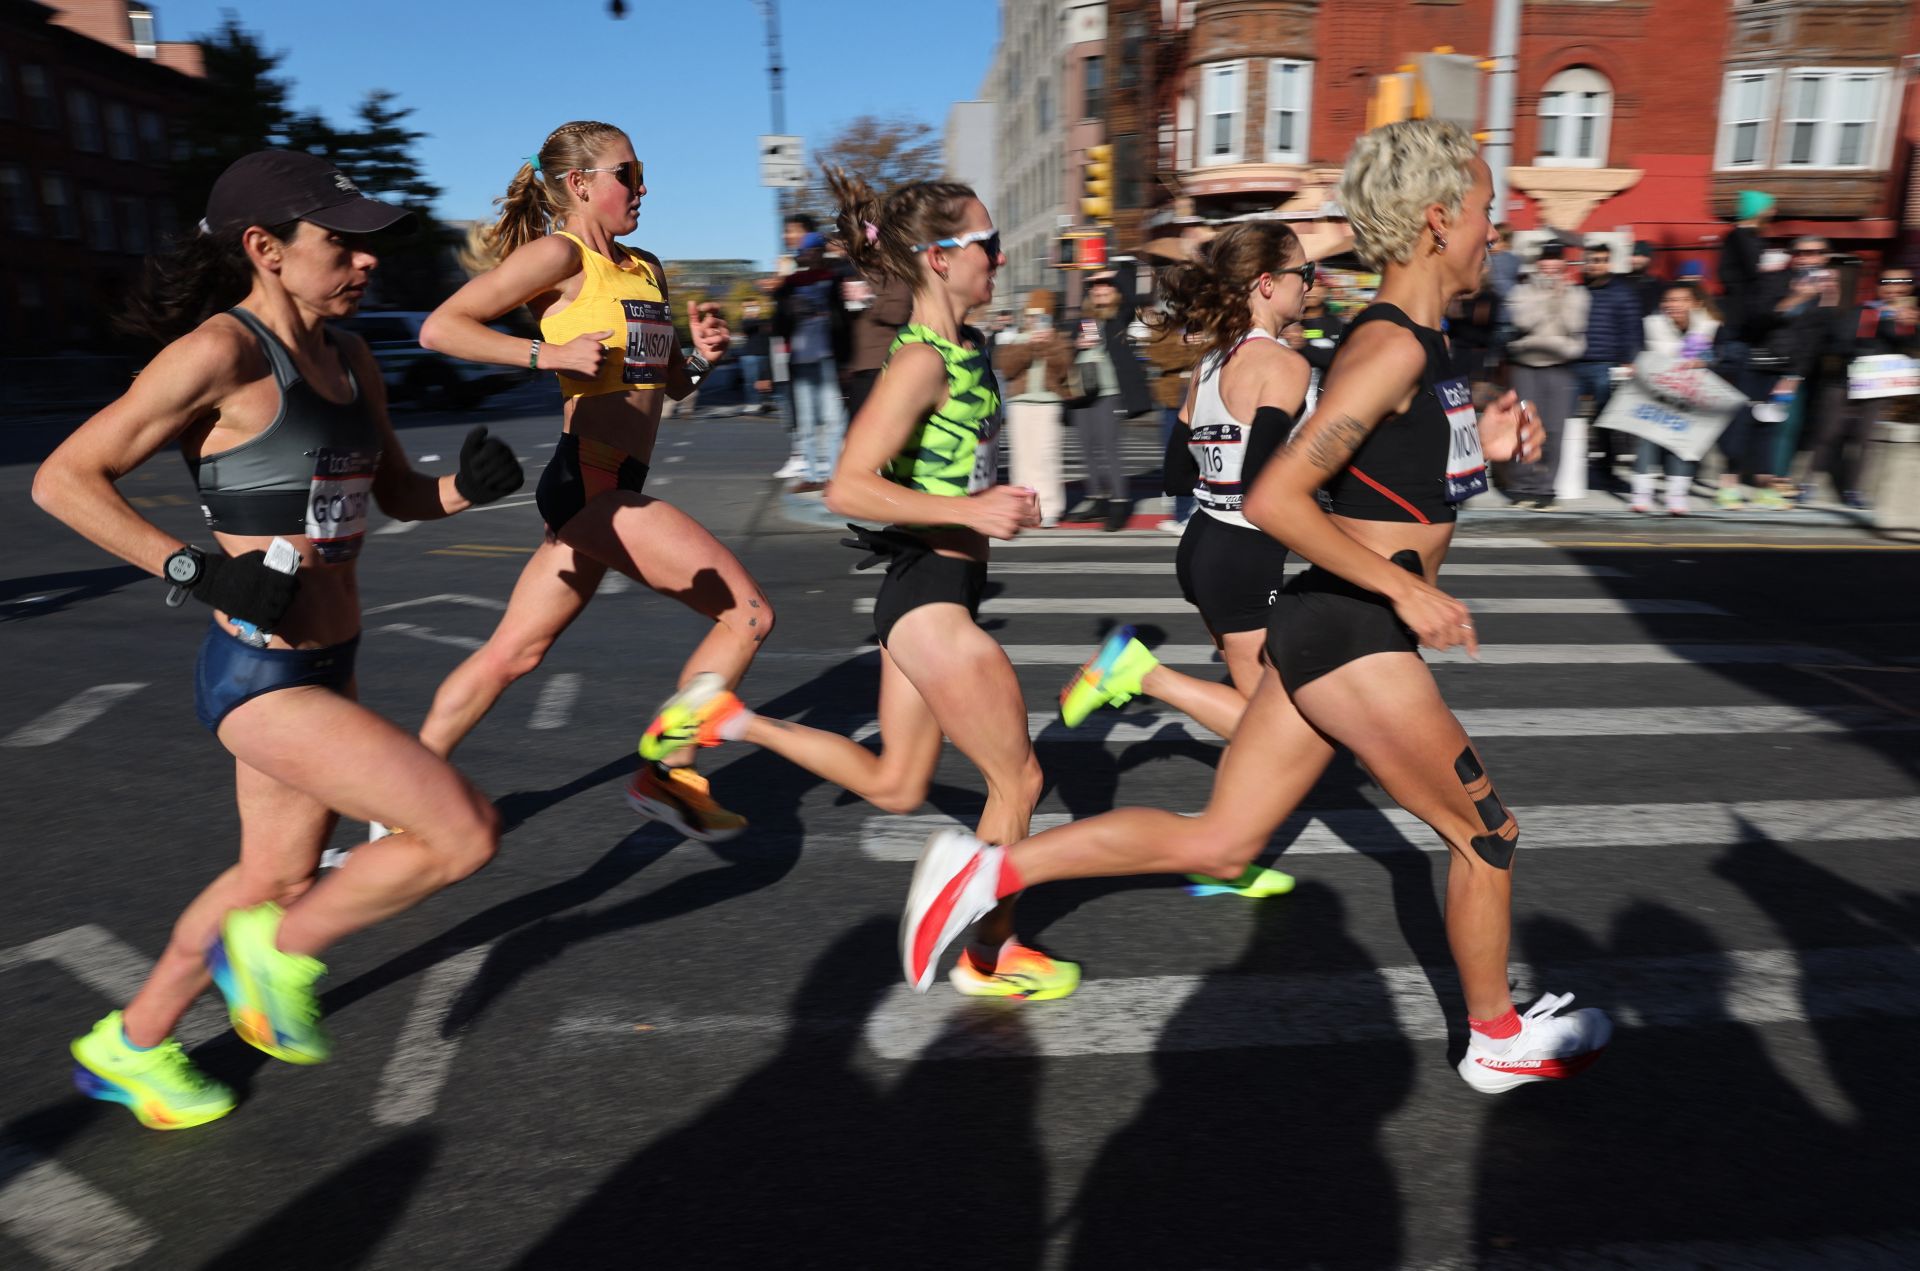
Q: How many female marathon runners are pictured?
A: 5